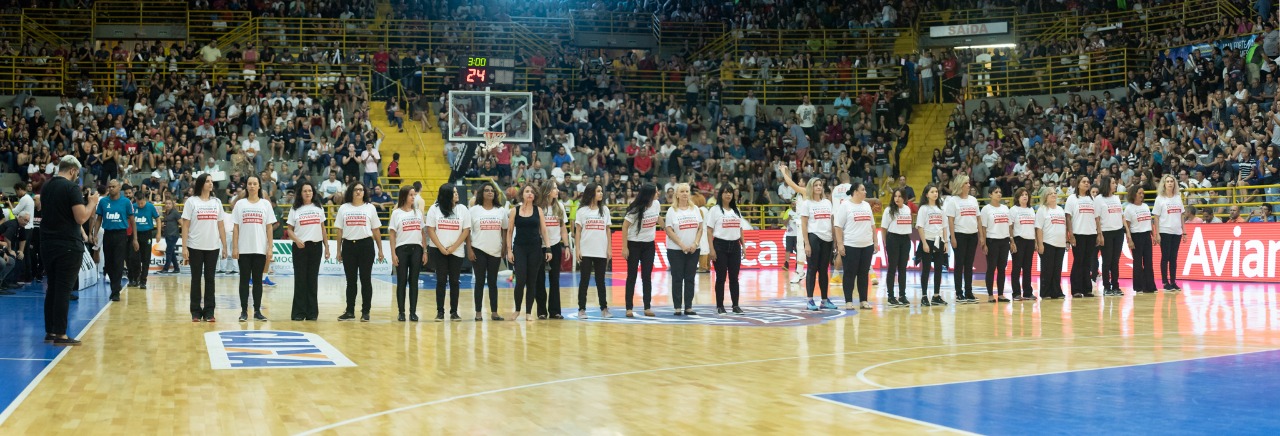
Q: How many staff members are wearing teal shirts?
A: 2